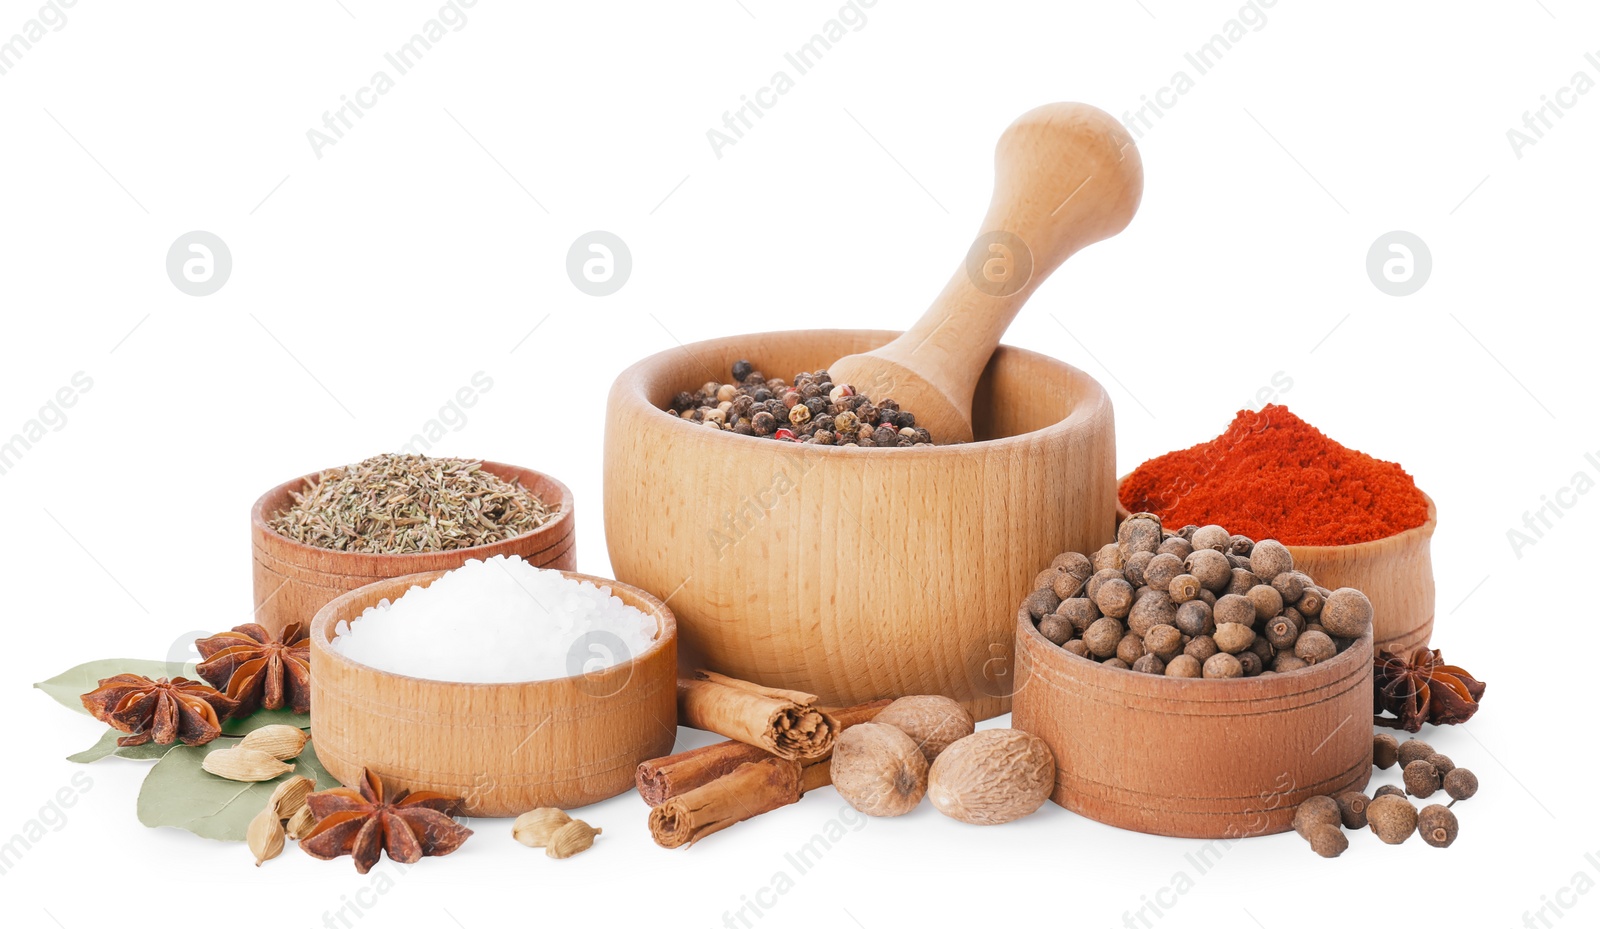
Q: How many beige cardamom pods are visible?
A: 7